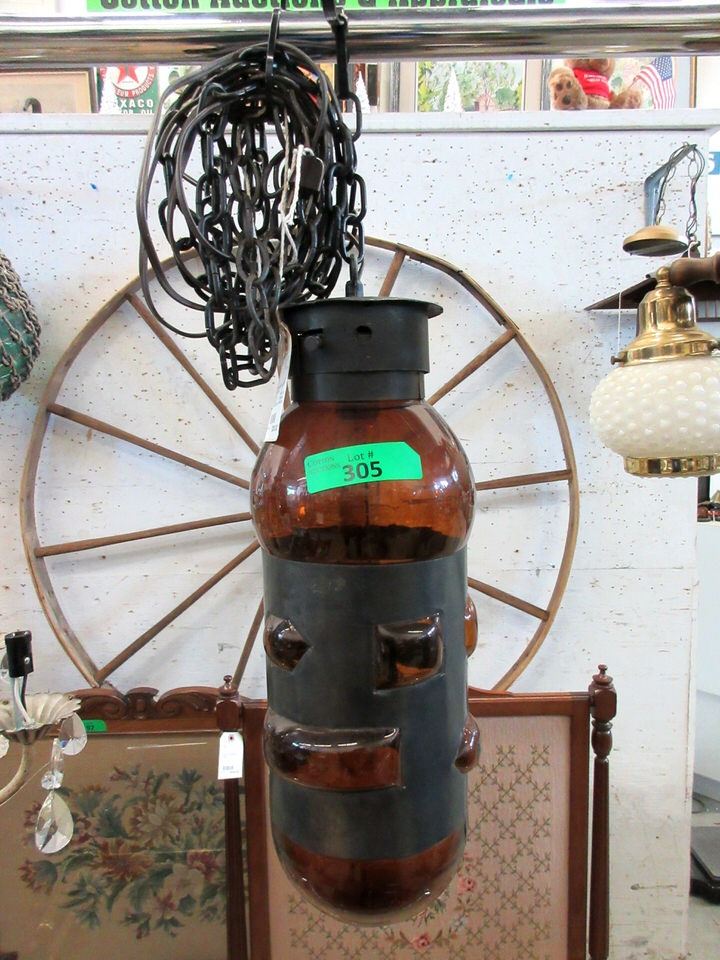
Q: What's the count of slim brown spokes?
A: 9